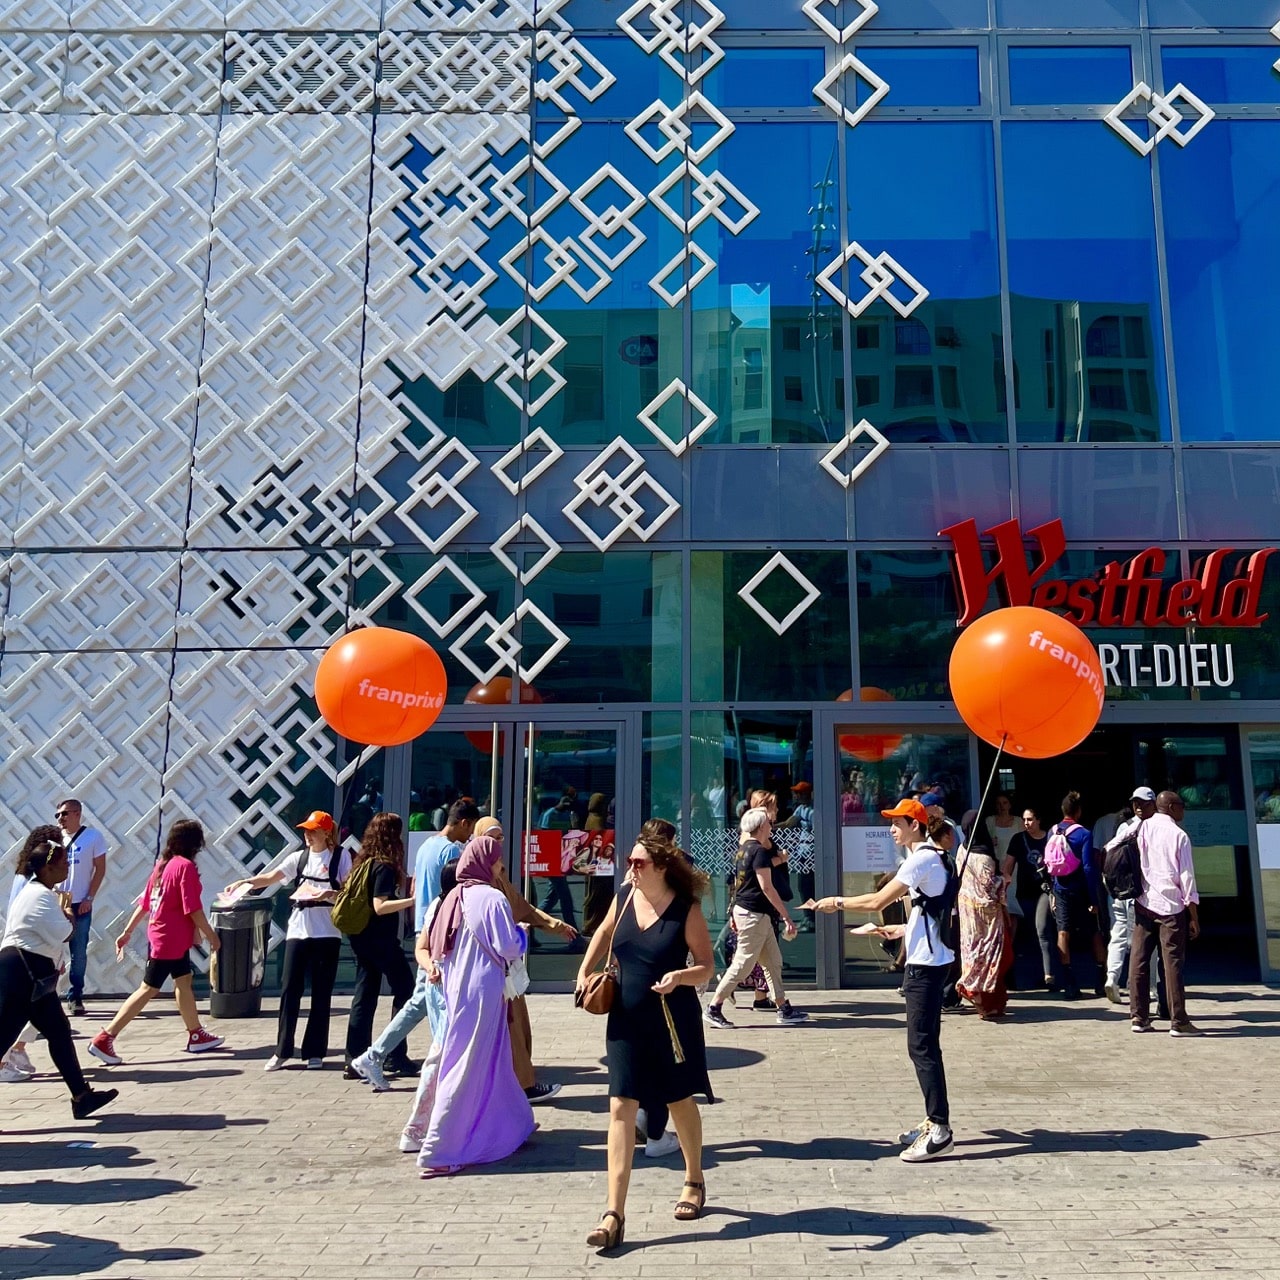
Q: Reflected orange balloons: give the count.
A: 2